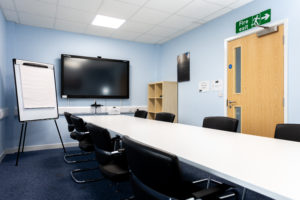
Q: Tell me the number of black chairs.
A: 8